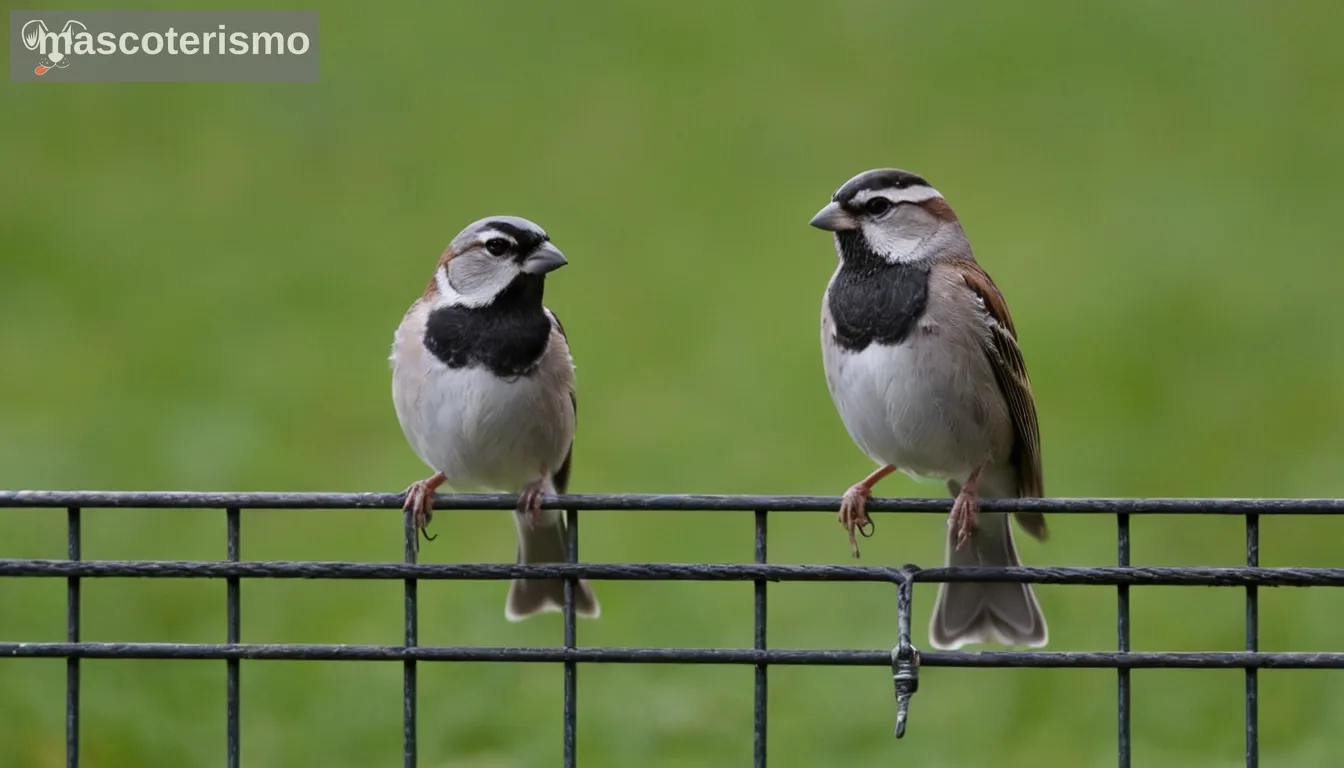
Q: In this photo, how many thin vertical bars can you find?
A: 7